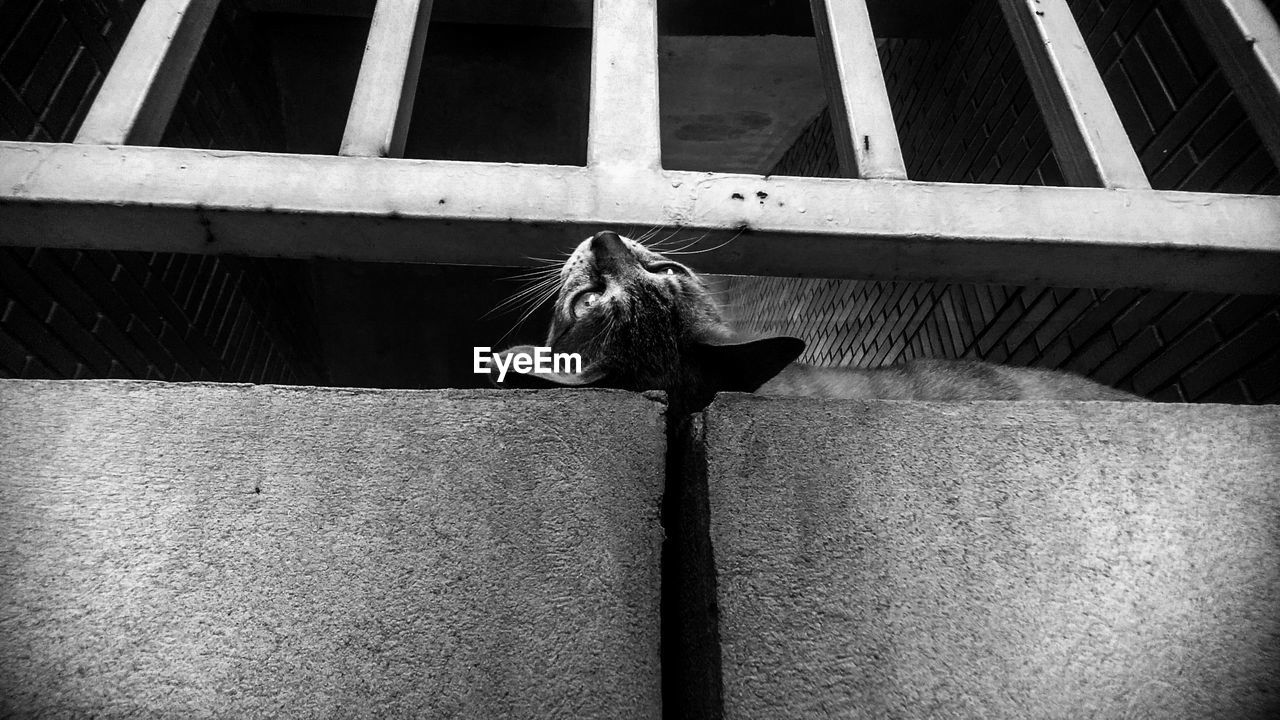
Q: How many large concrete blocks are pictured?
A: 2